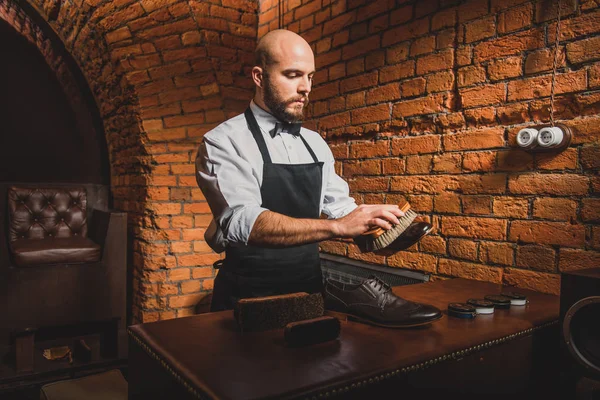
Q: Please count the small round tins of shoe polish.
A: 4